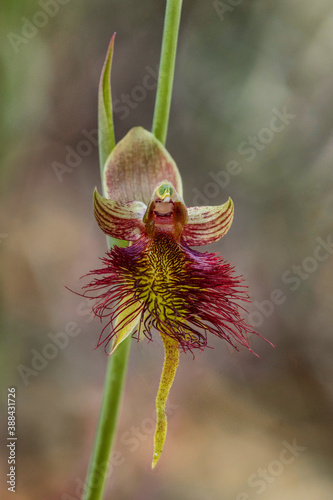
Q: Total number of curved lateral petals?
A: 2